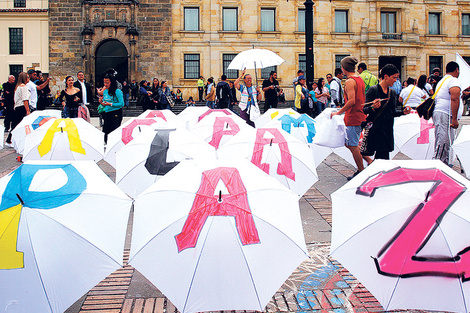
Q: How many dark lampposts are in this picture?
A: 1